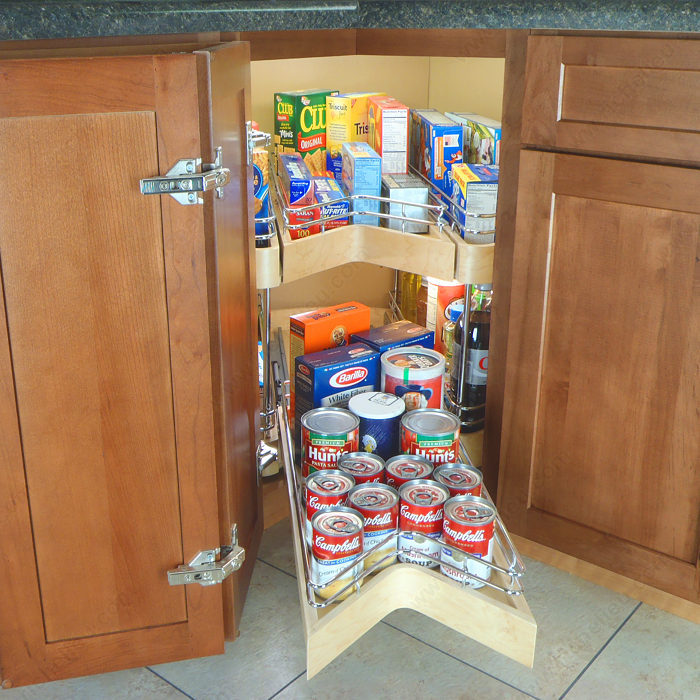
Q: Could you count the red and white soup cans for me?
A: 8